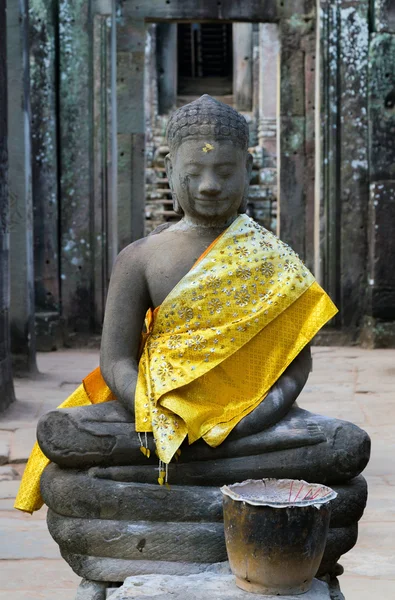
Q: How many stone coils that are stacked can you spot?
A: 3